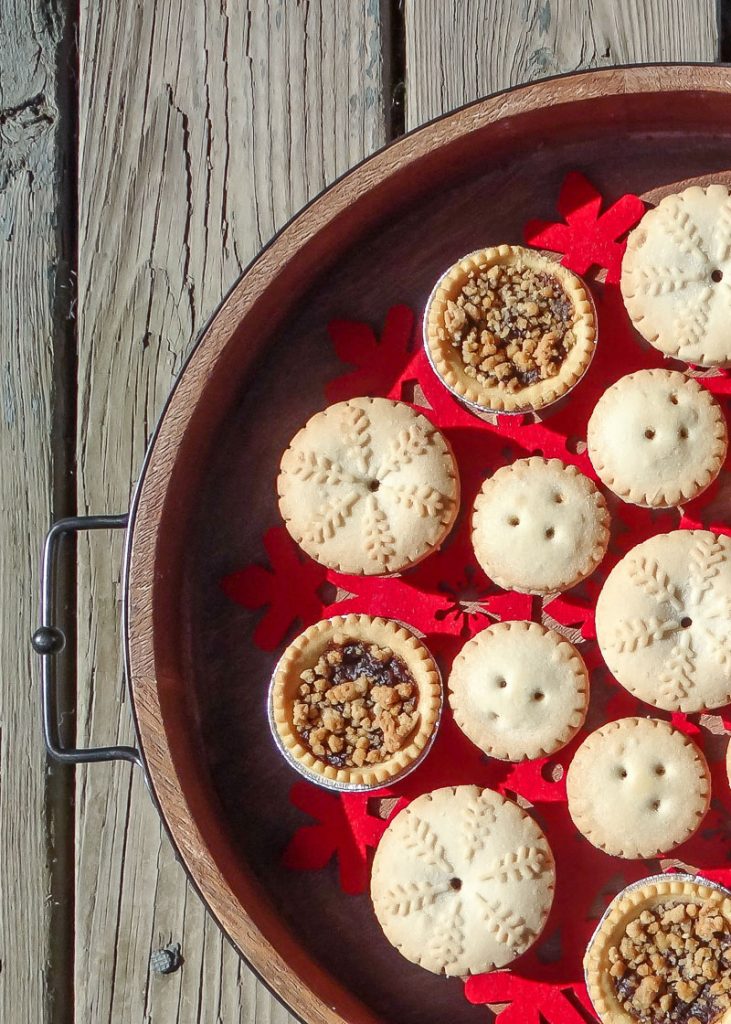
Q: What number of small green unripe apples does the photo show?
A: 0